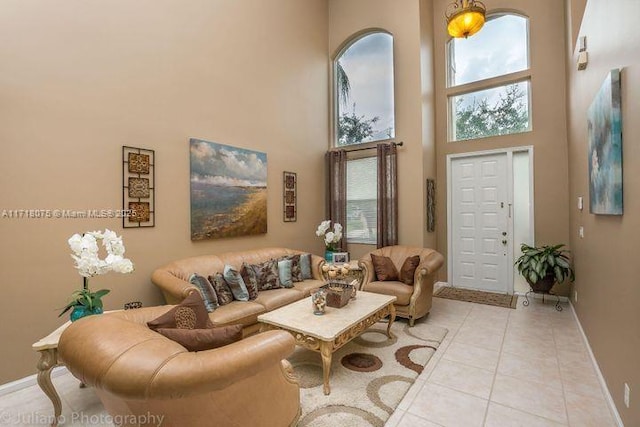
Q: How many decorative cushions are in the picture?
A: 12